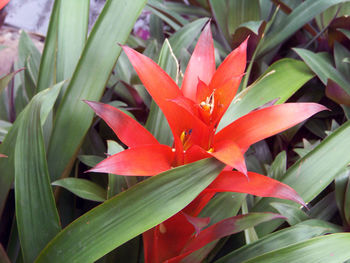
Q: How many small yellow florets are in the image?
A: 3